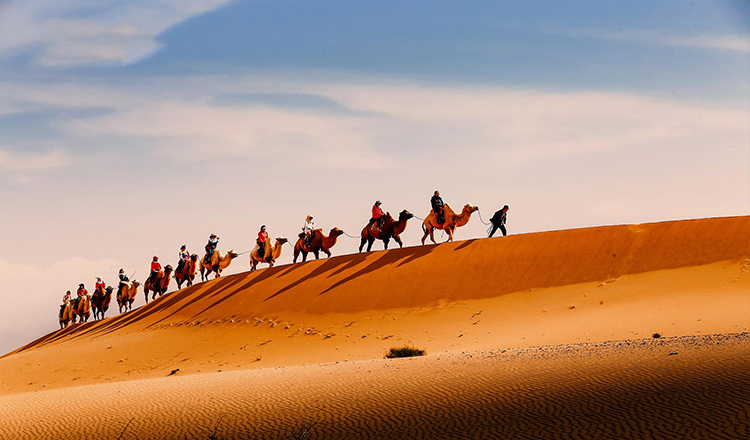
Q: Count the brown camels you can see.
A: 11